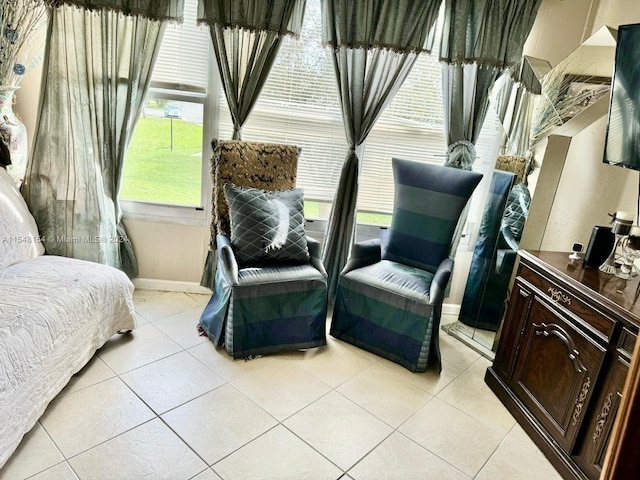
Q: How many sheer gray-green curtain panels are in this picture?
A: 4